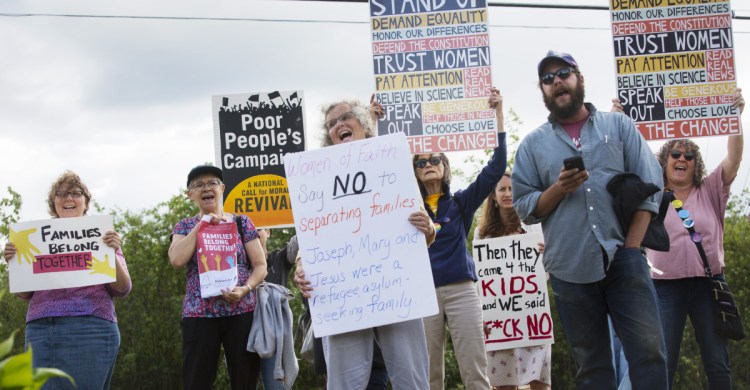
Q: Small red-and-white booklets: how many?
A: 1